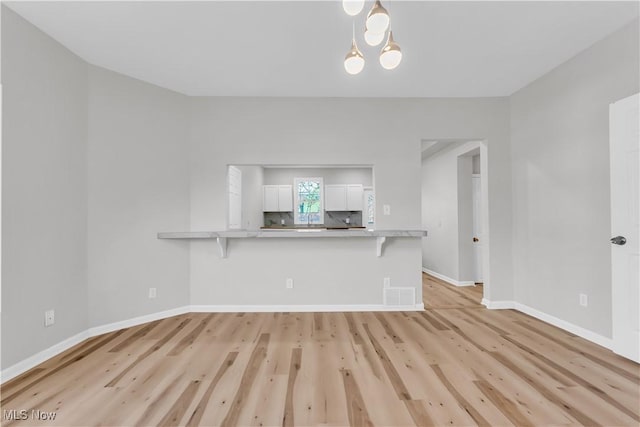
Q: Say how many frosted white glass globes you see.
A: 5